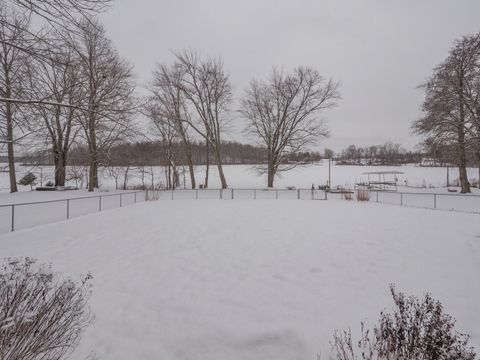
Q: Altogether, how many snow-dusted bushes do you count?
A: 2